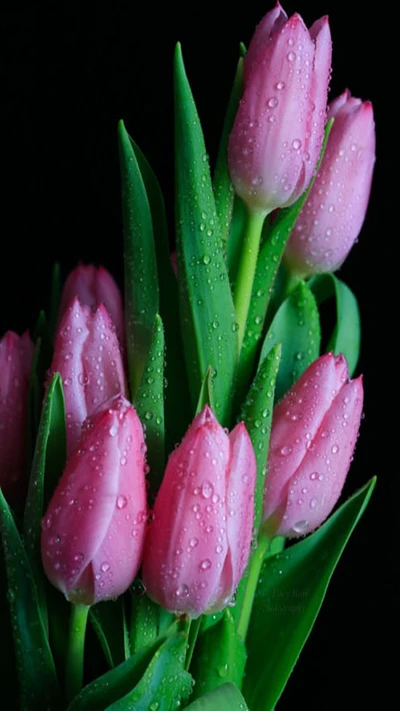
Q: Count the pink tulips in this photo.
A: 8